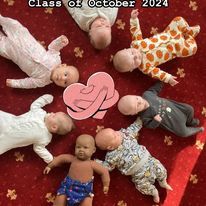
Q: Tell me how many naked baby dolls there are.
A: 1